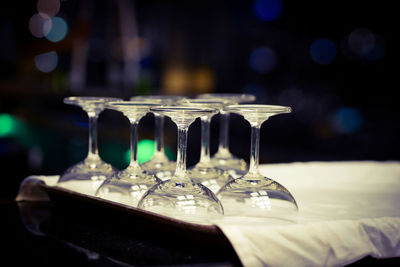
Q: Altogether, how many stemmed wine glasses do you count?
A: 7